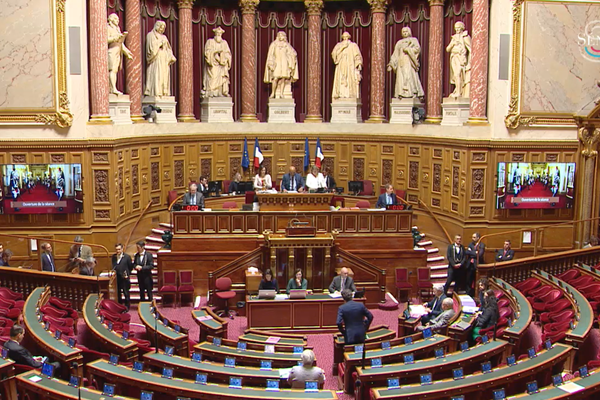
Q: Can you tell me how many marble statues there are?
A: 7